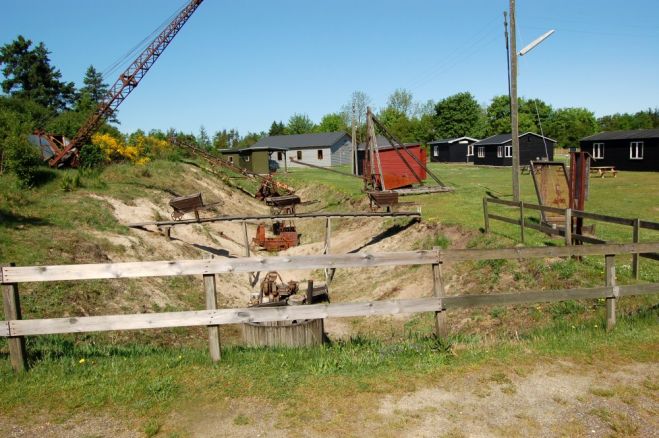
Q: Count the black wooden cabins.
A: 3